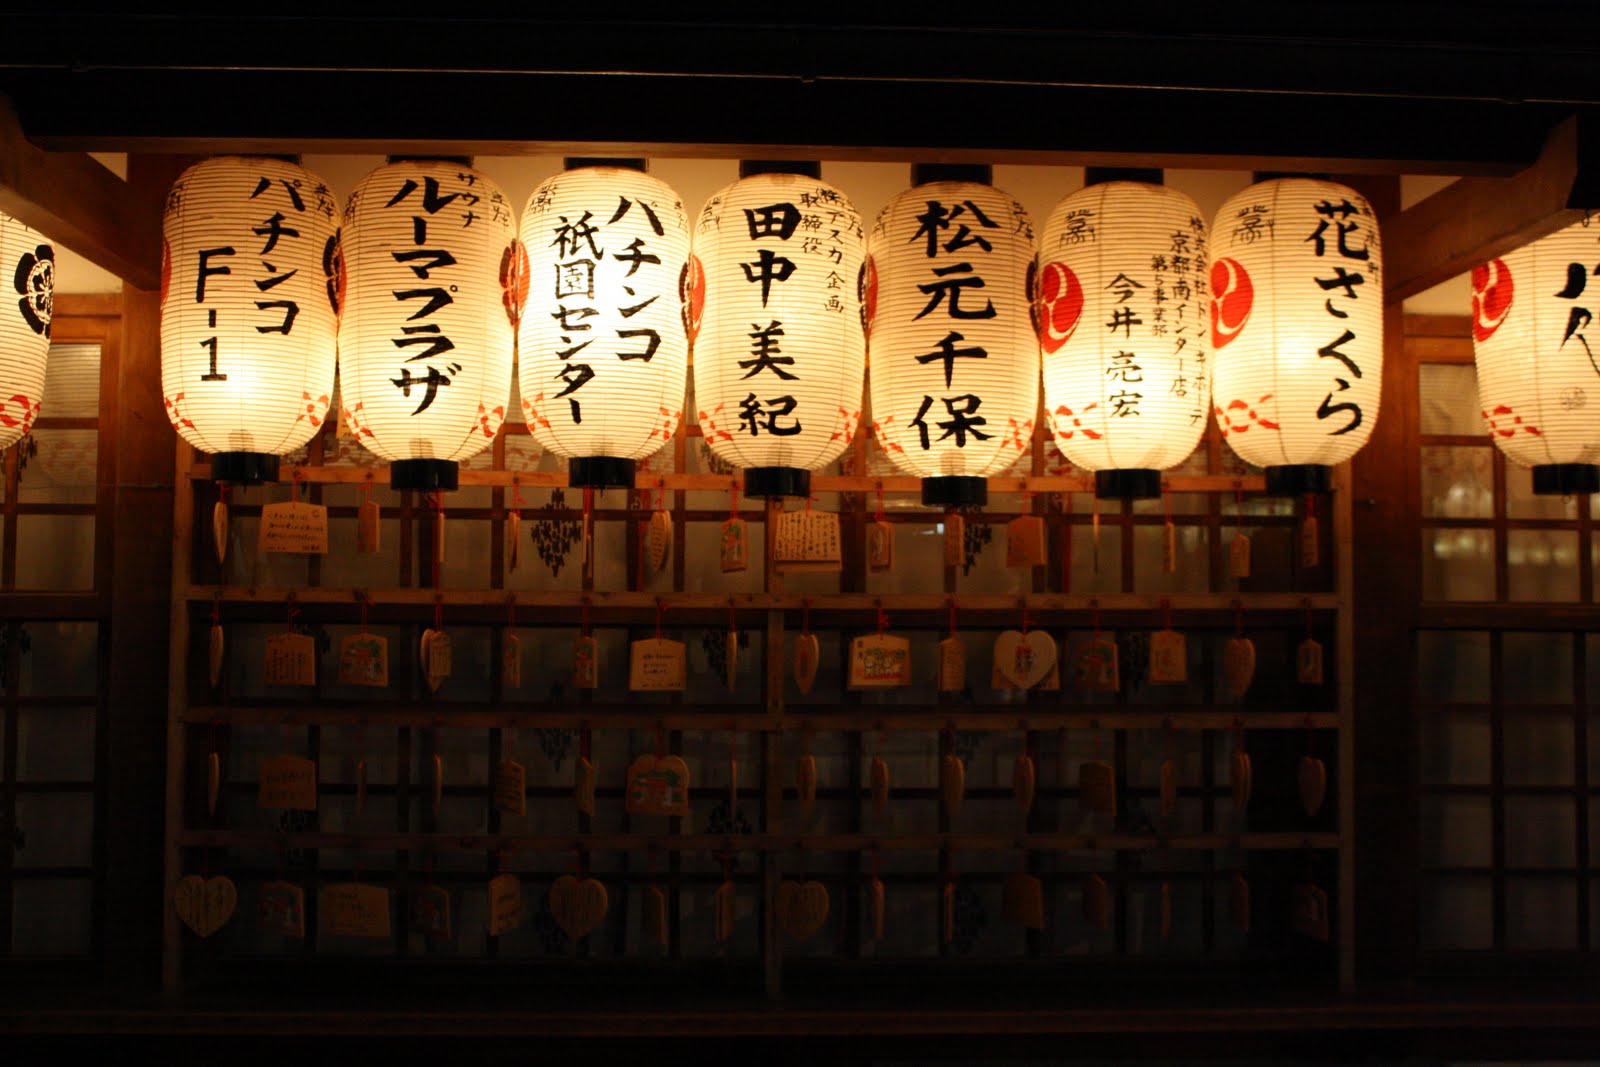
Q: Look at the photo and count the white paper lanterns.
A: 9